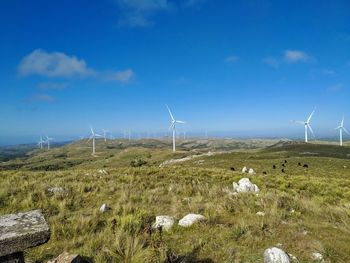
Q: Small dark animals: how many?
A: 8